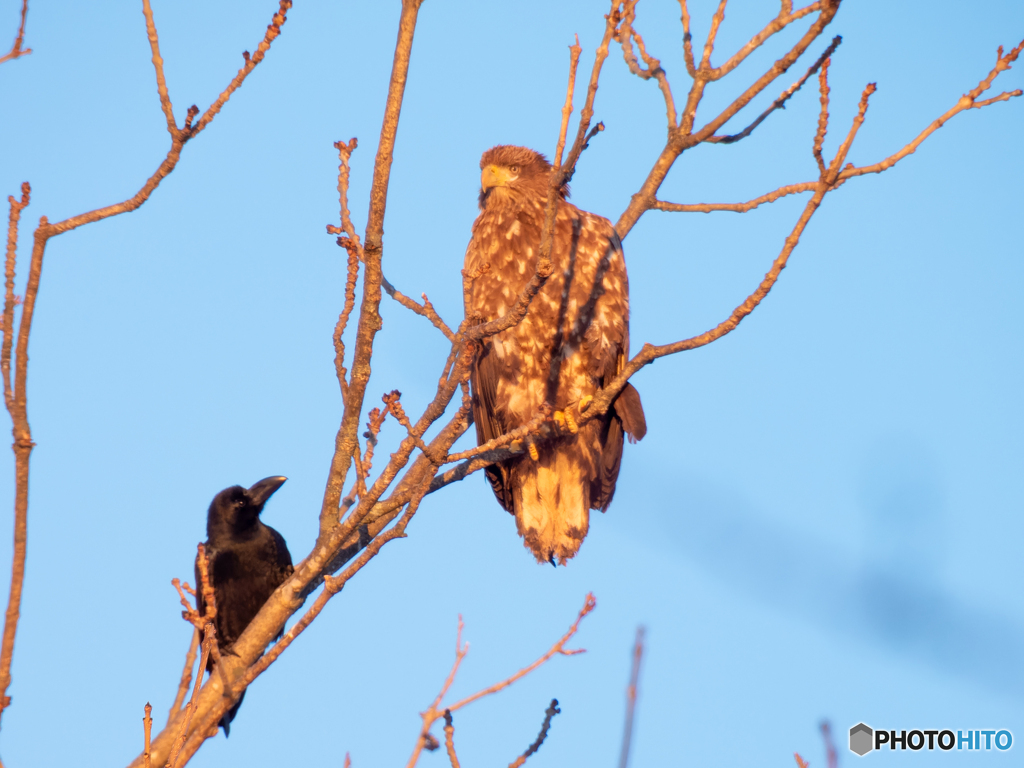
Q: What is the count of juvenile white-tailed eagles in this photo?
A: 1